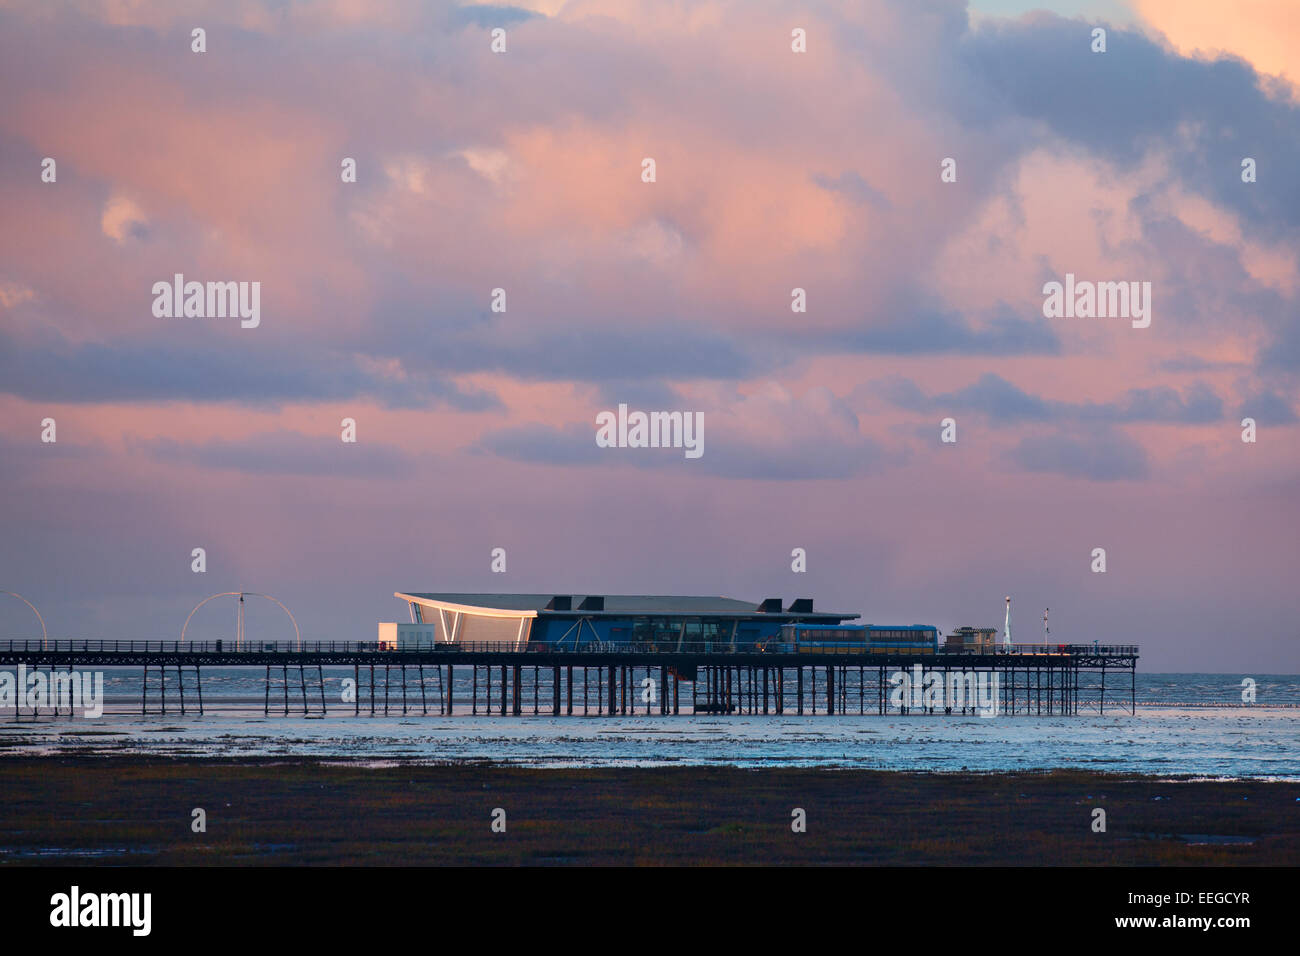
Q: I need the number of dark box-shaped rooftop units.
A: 4